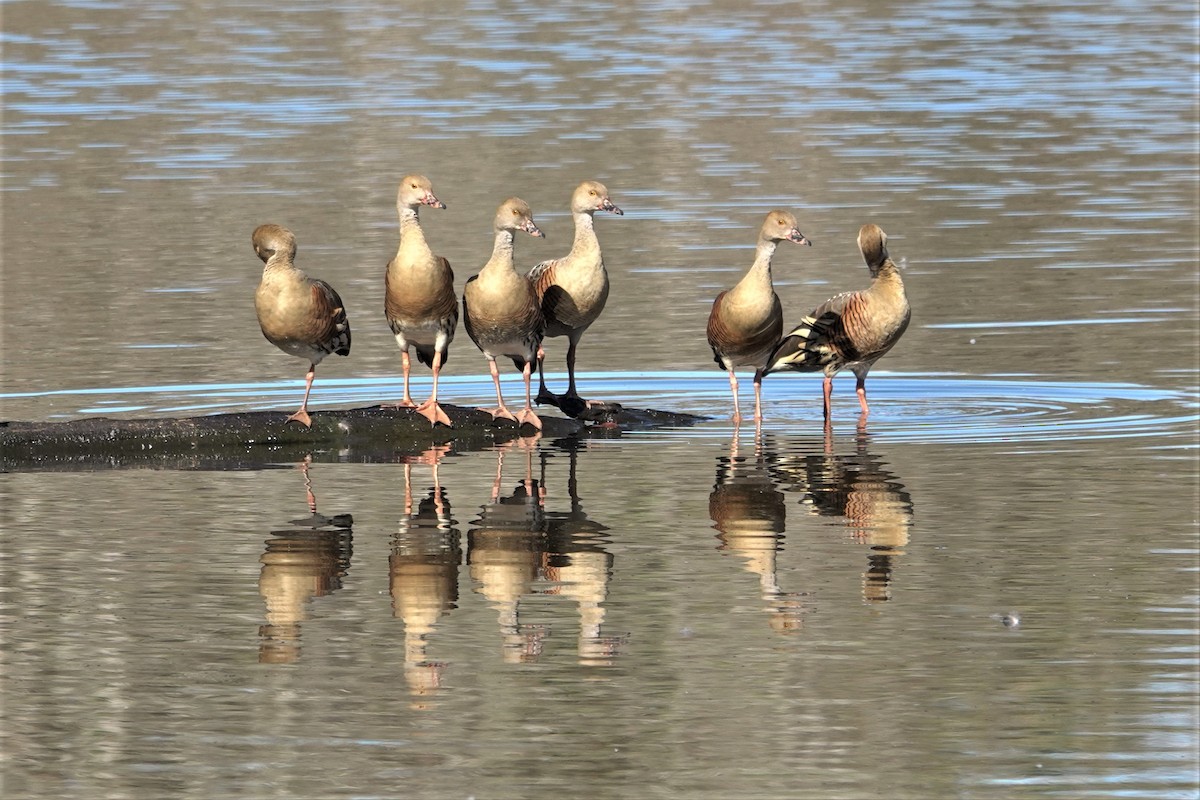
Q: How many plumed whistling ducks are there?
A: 6